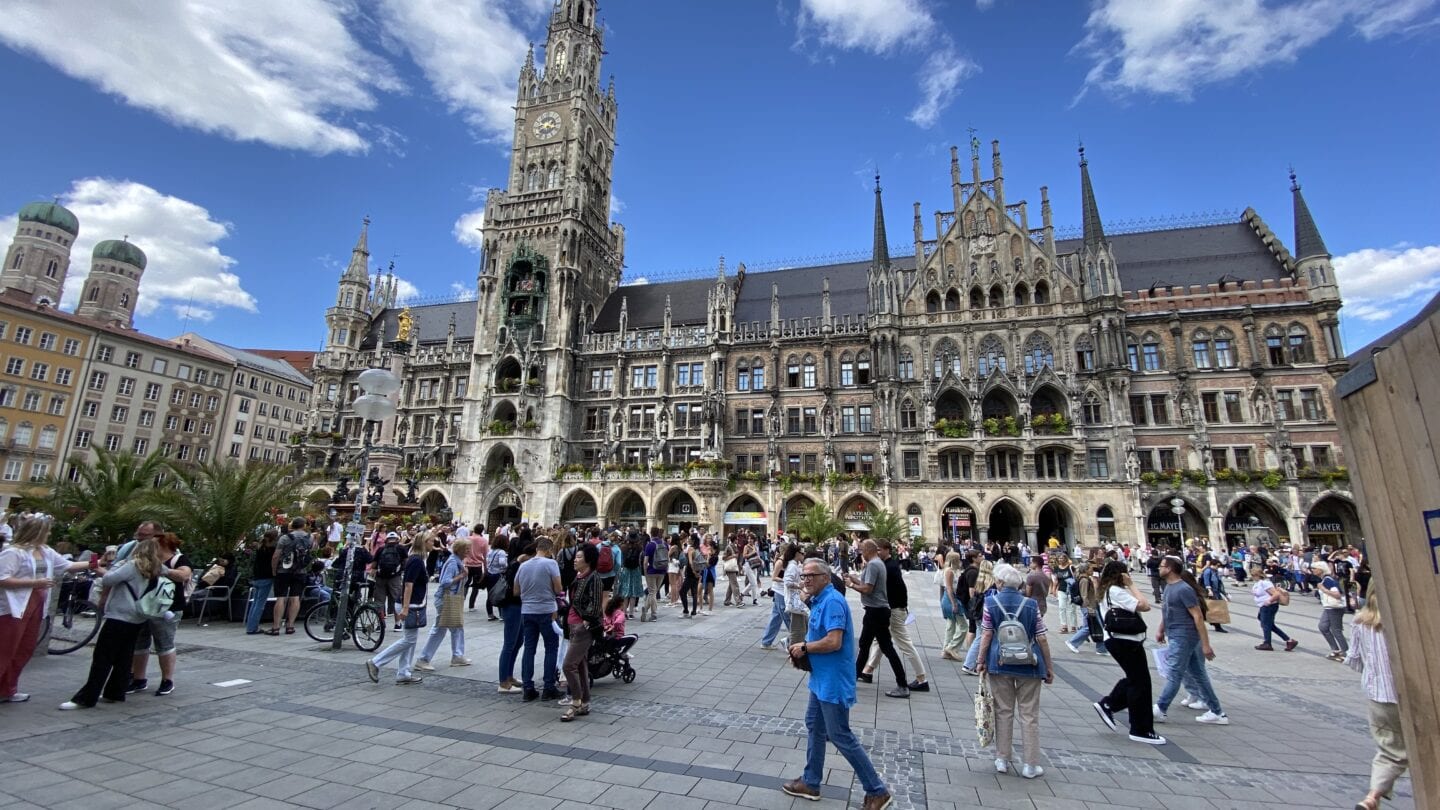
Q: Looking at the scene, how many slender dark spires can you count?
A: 3